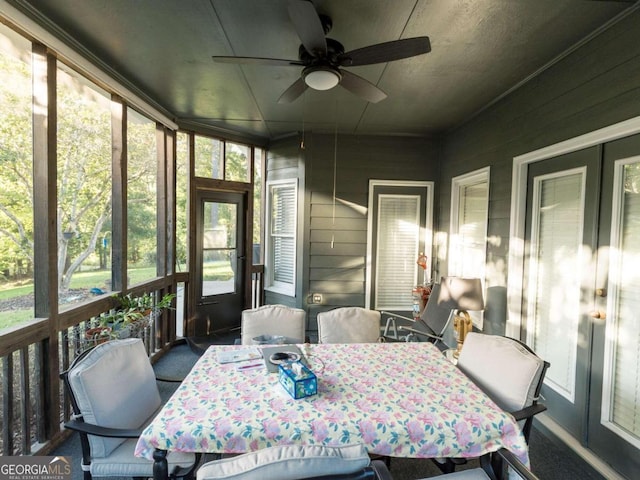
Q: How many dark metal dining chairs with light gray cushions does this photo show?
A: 6